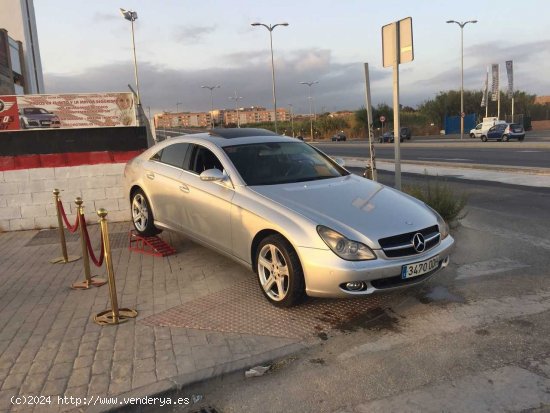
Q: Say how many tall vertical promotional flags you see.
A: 3